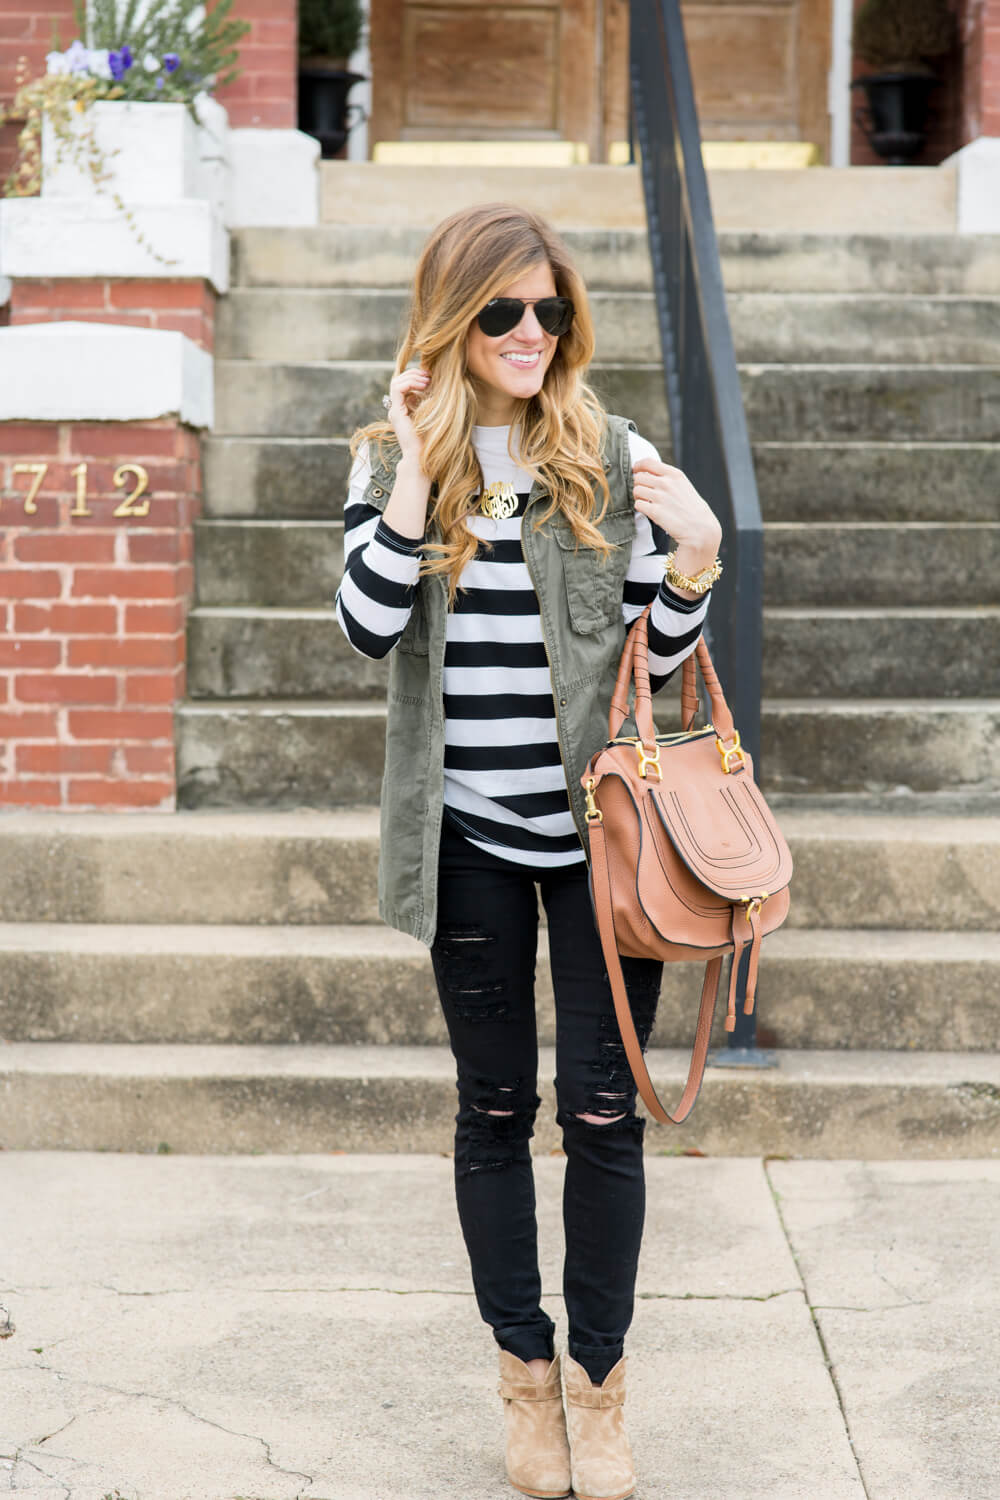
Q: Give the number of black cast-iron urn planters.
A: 2